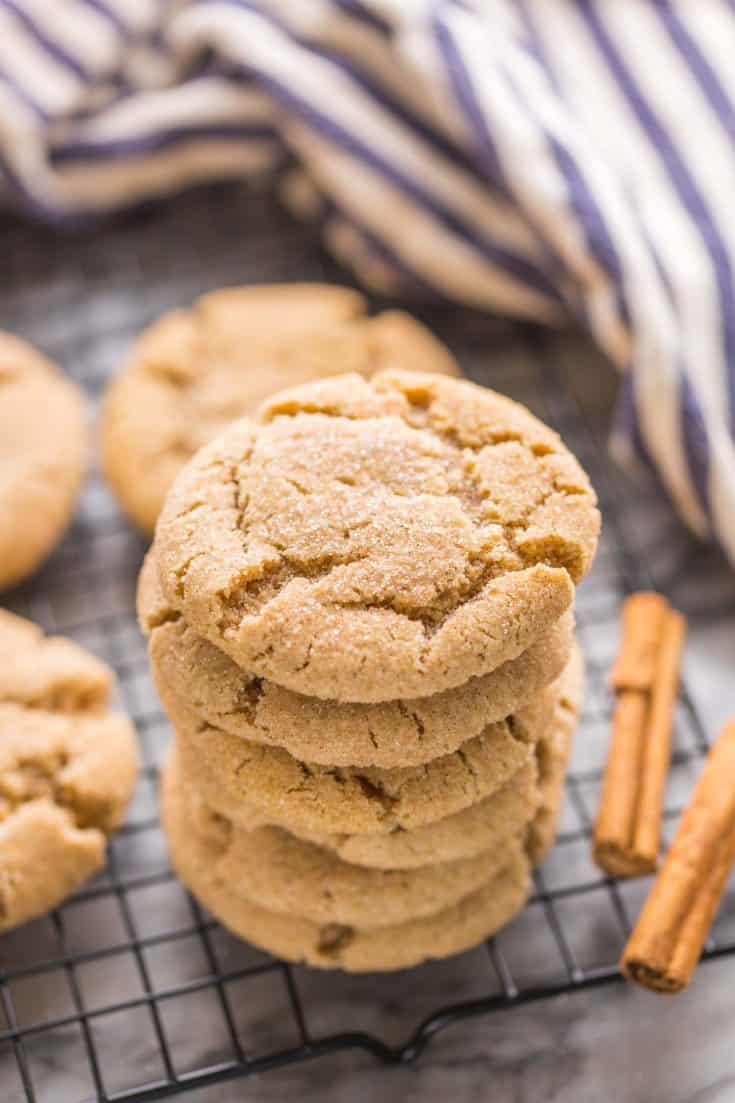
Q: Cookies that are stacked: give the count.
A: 6